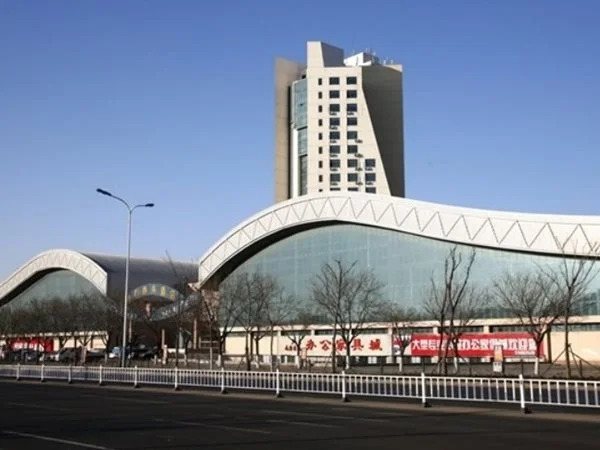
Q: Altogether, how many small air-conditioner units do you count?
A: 13